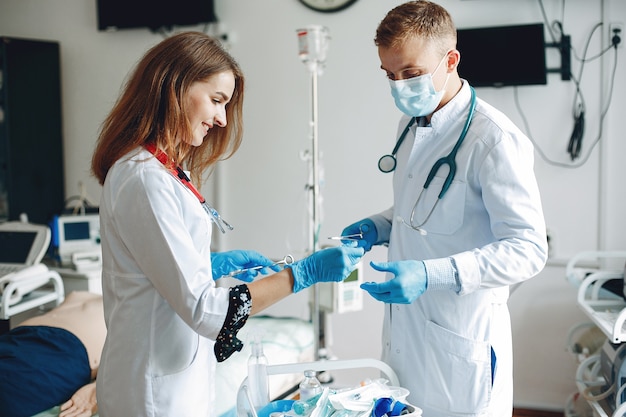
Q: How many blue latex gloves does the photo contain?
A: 4